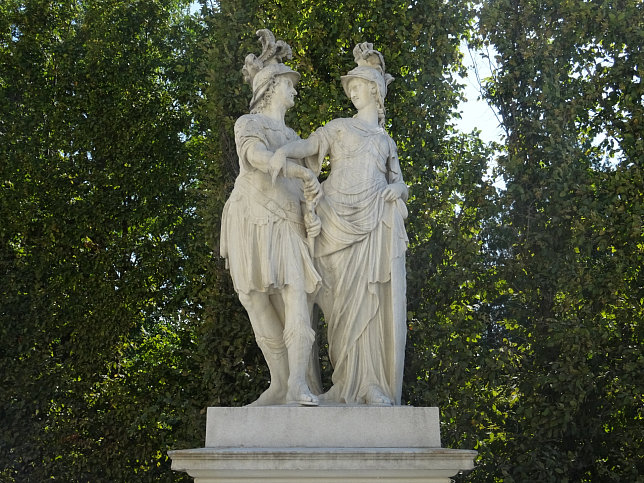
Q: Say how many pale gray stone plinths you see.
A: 1